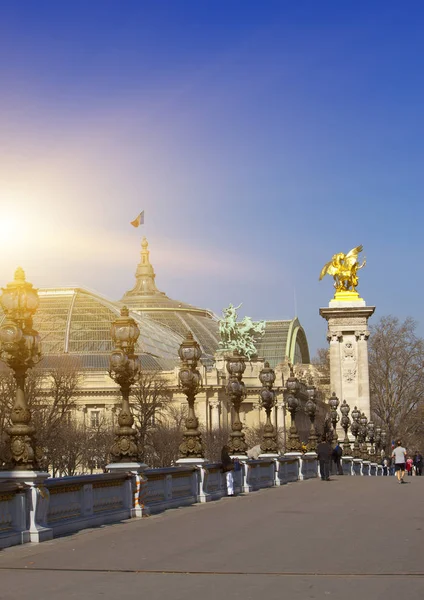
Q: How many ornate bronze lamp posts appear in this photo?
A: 14